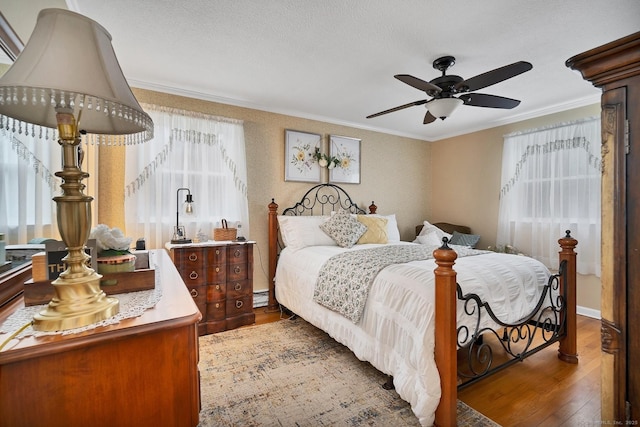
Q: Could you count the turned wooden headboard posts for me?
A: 2